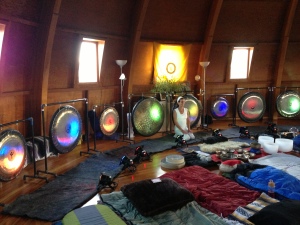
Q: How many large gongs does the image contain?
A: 8